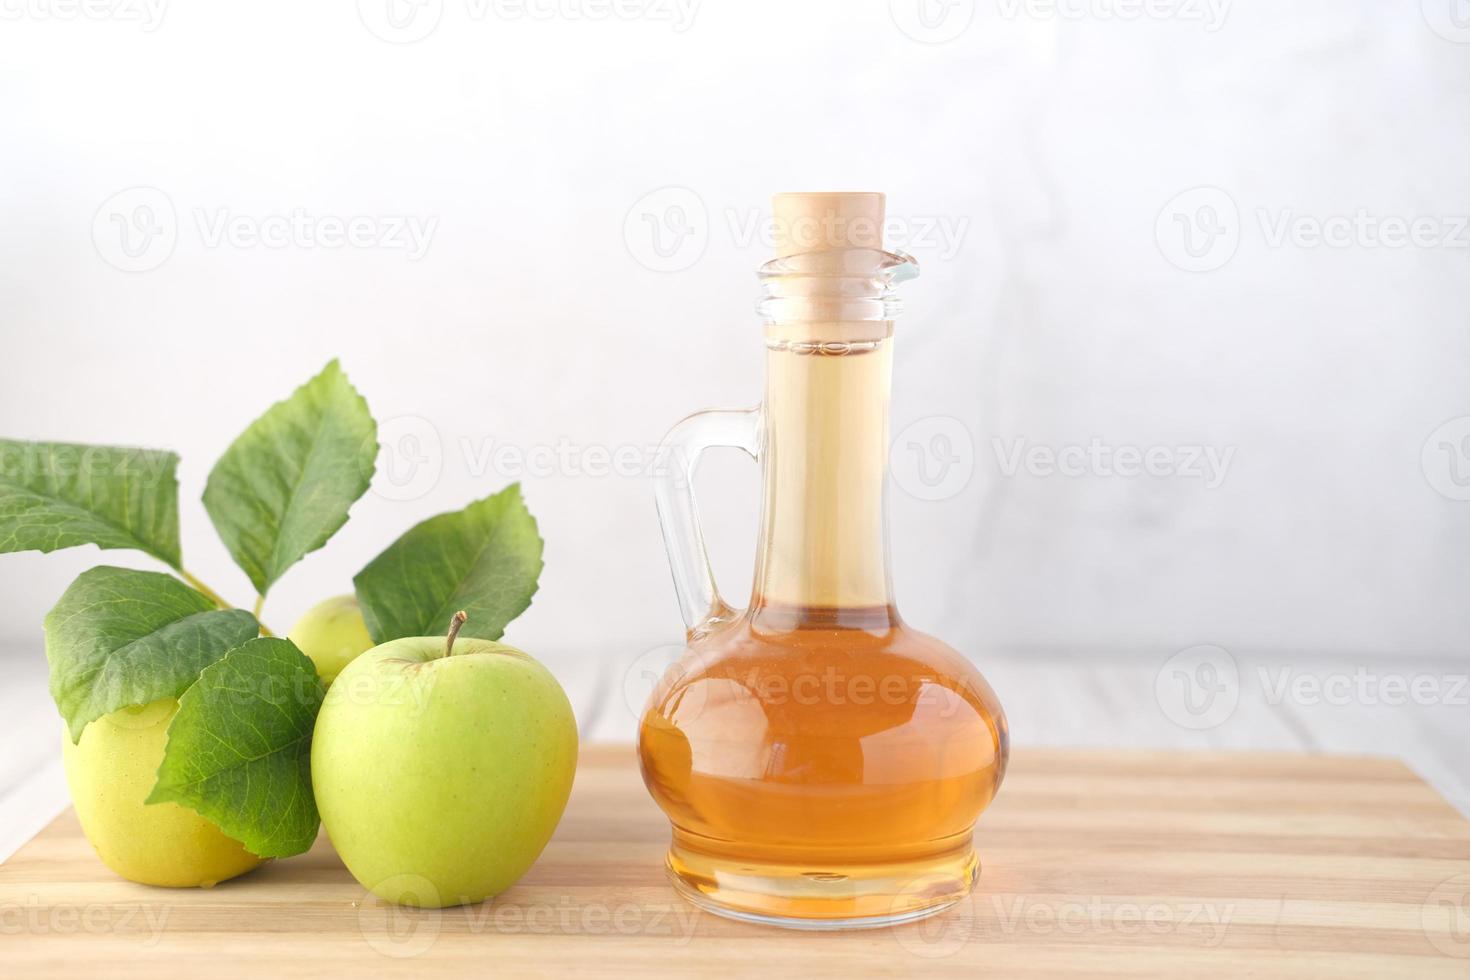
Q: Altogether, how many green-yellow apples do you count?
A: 3